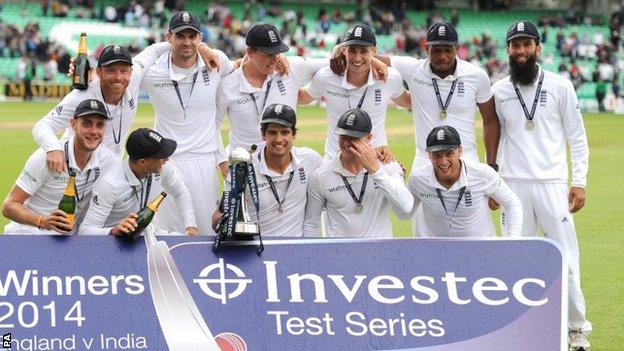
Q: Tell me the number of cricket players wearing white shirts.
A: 11